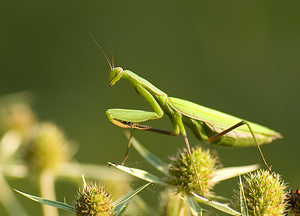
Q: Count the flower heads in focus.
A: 3